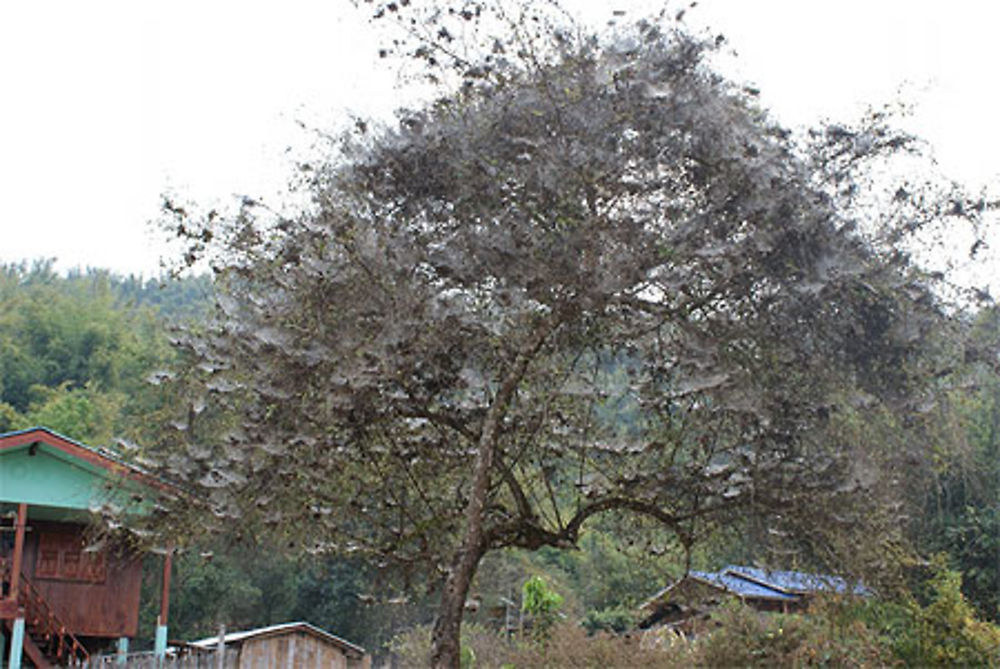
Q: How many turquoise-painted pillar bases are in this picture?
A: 3